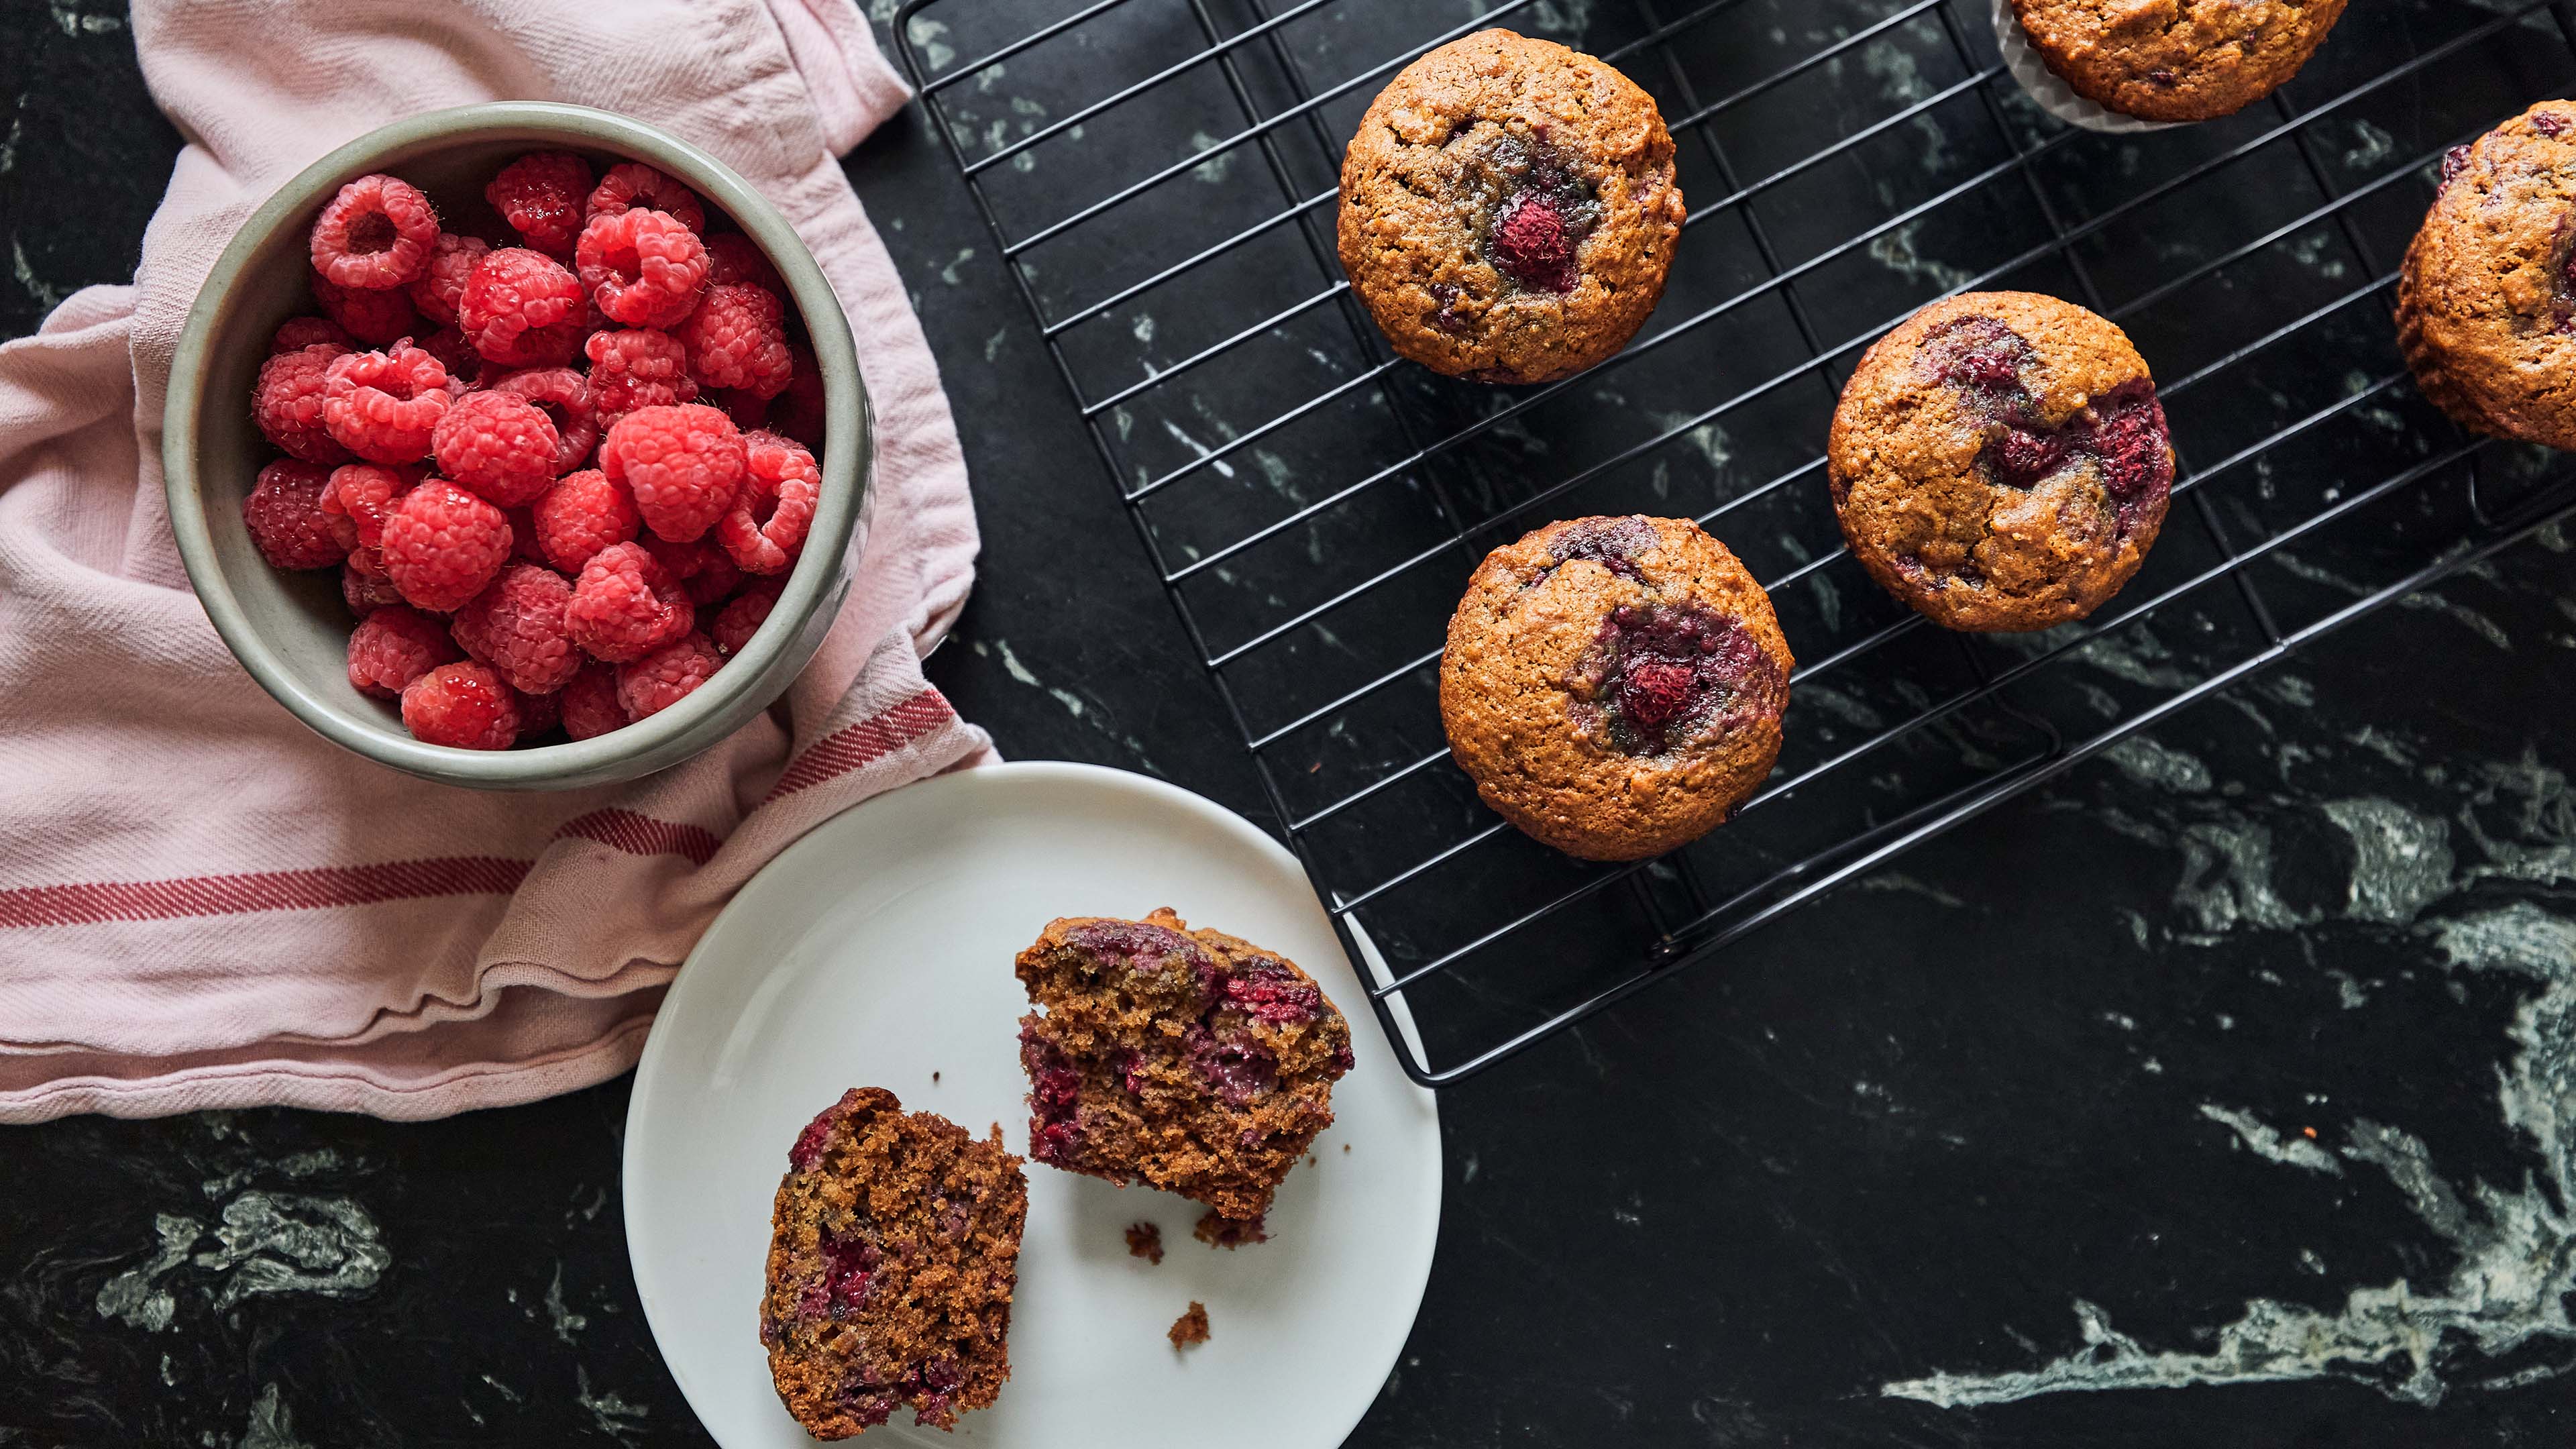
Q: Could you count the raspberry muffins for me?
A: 6